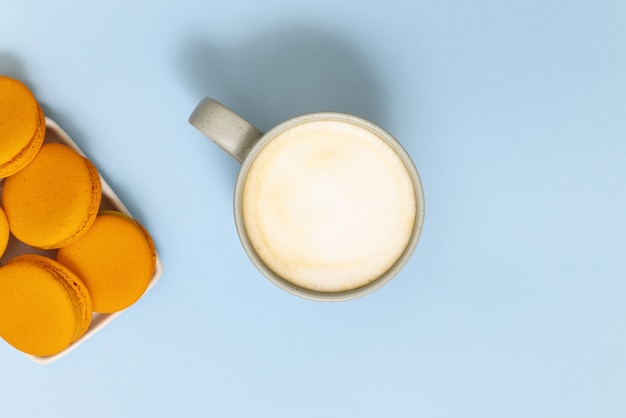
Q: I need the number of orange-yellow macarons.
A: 5